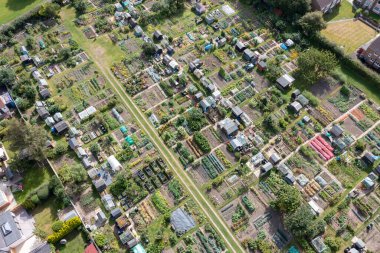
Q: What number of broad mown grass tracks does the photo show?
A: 1